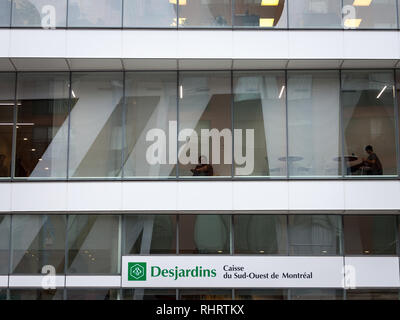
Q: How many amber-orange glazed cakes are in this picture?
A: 0